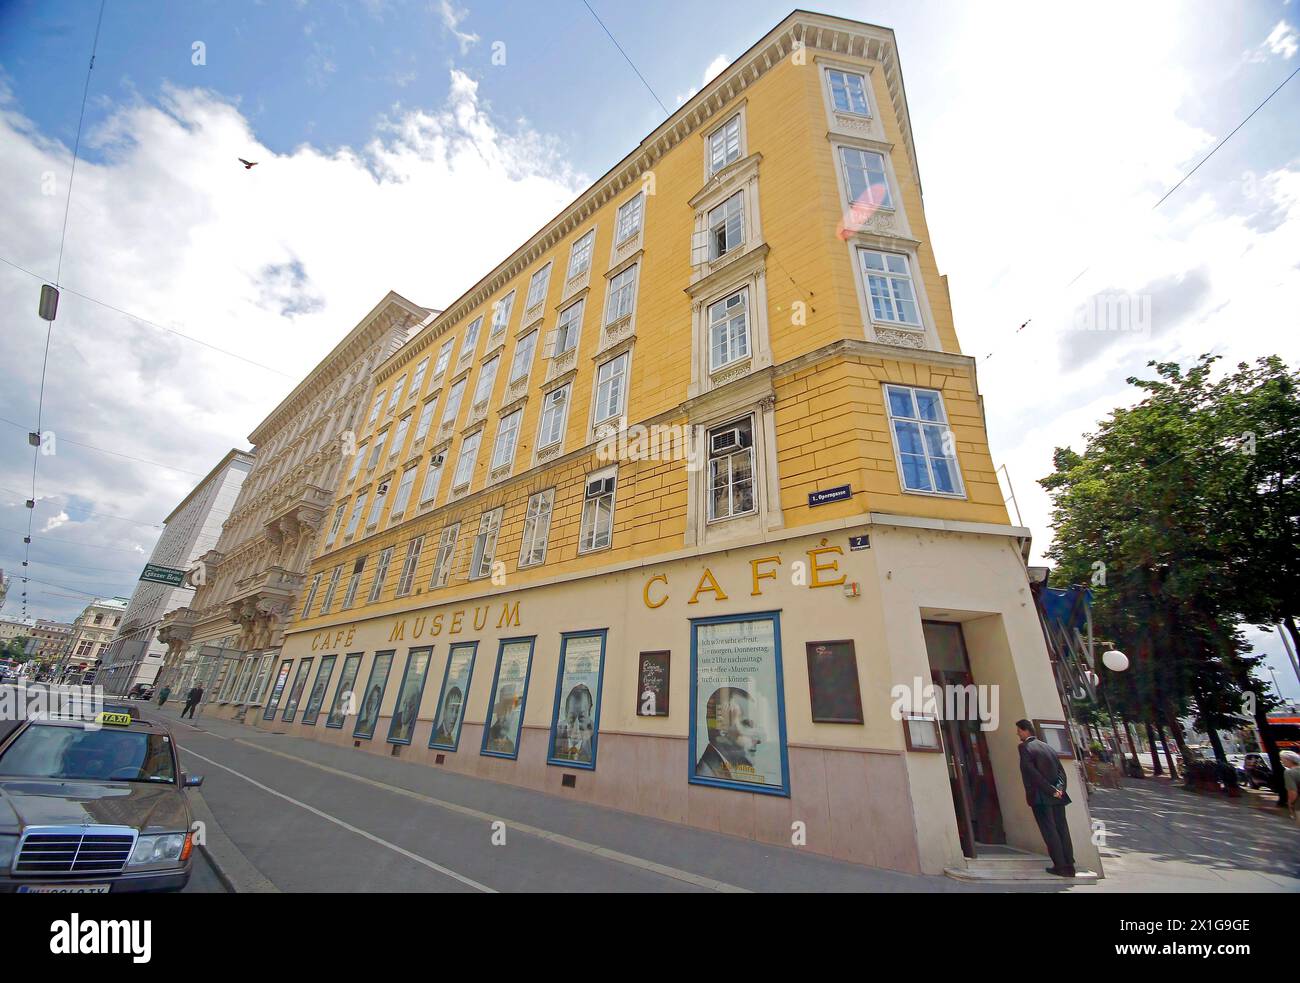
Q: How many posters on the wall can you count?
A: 10